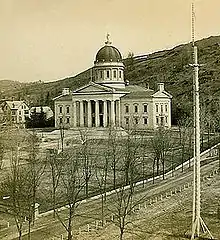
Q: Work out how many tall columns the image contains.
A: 6